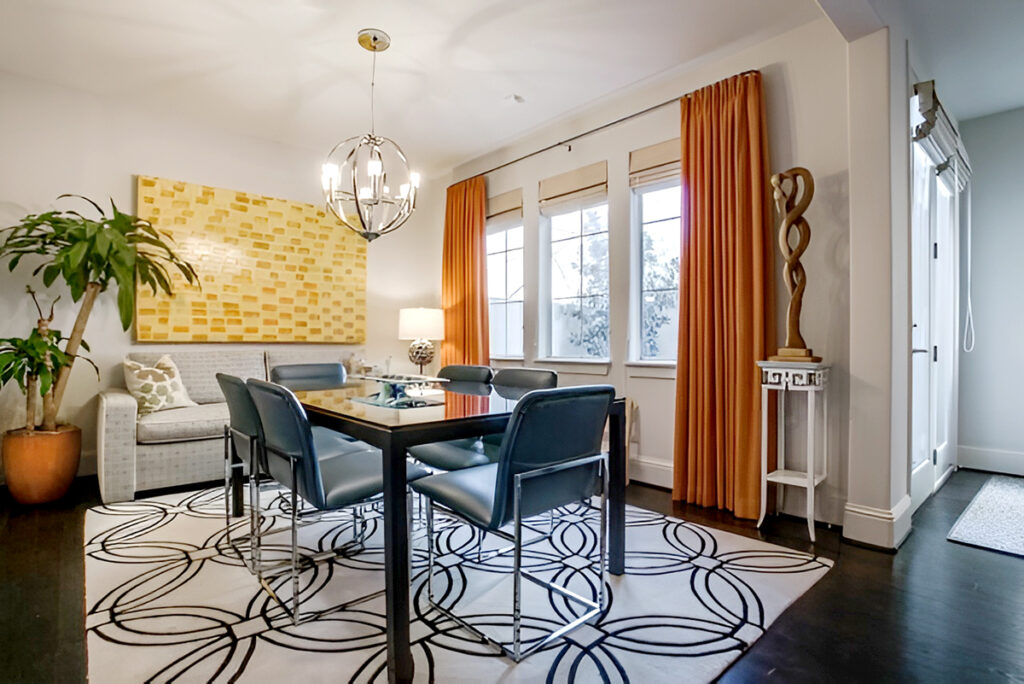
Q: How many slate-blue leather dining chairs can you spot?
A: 6